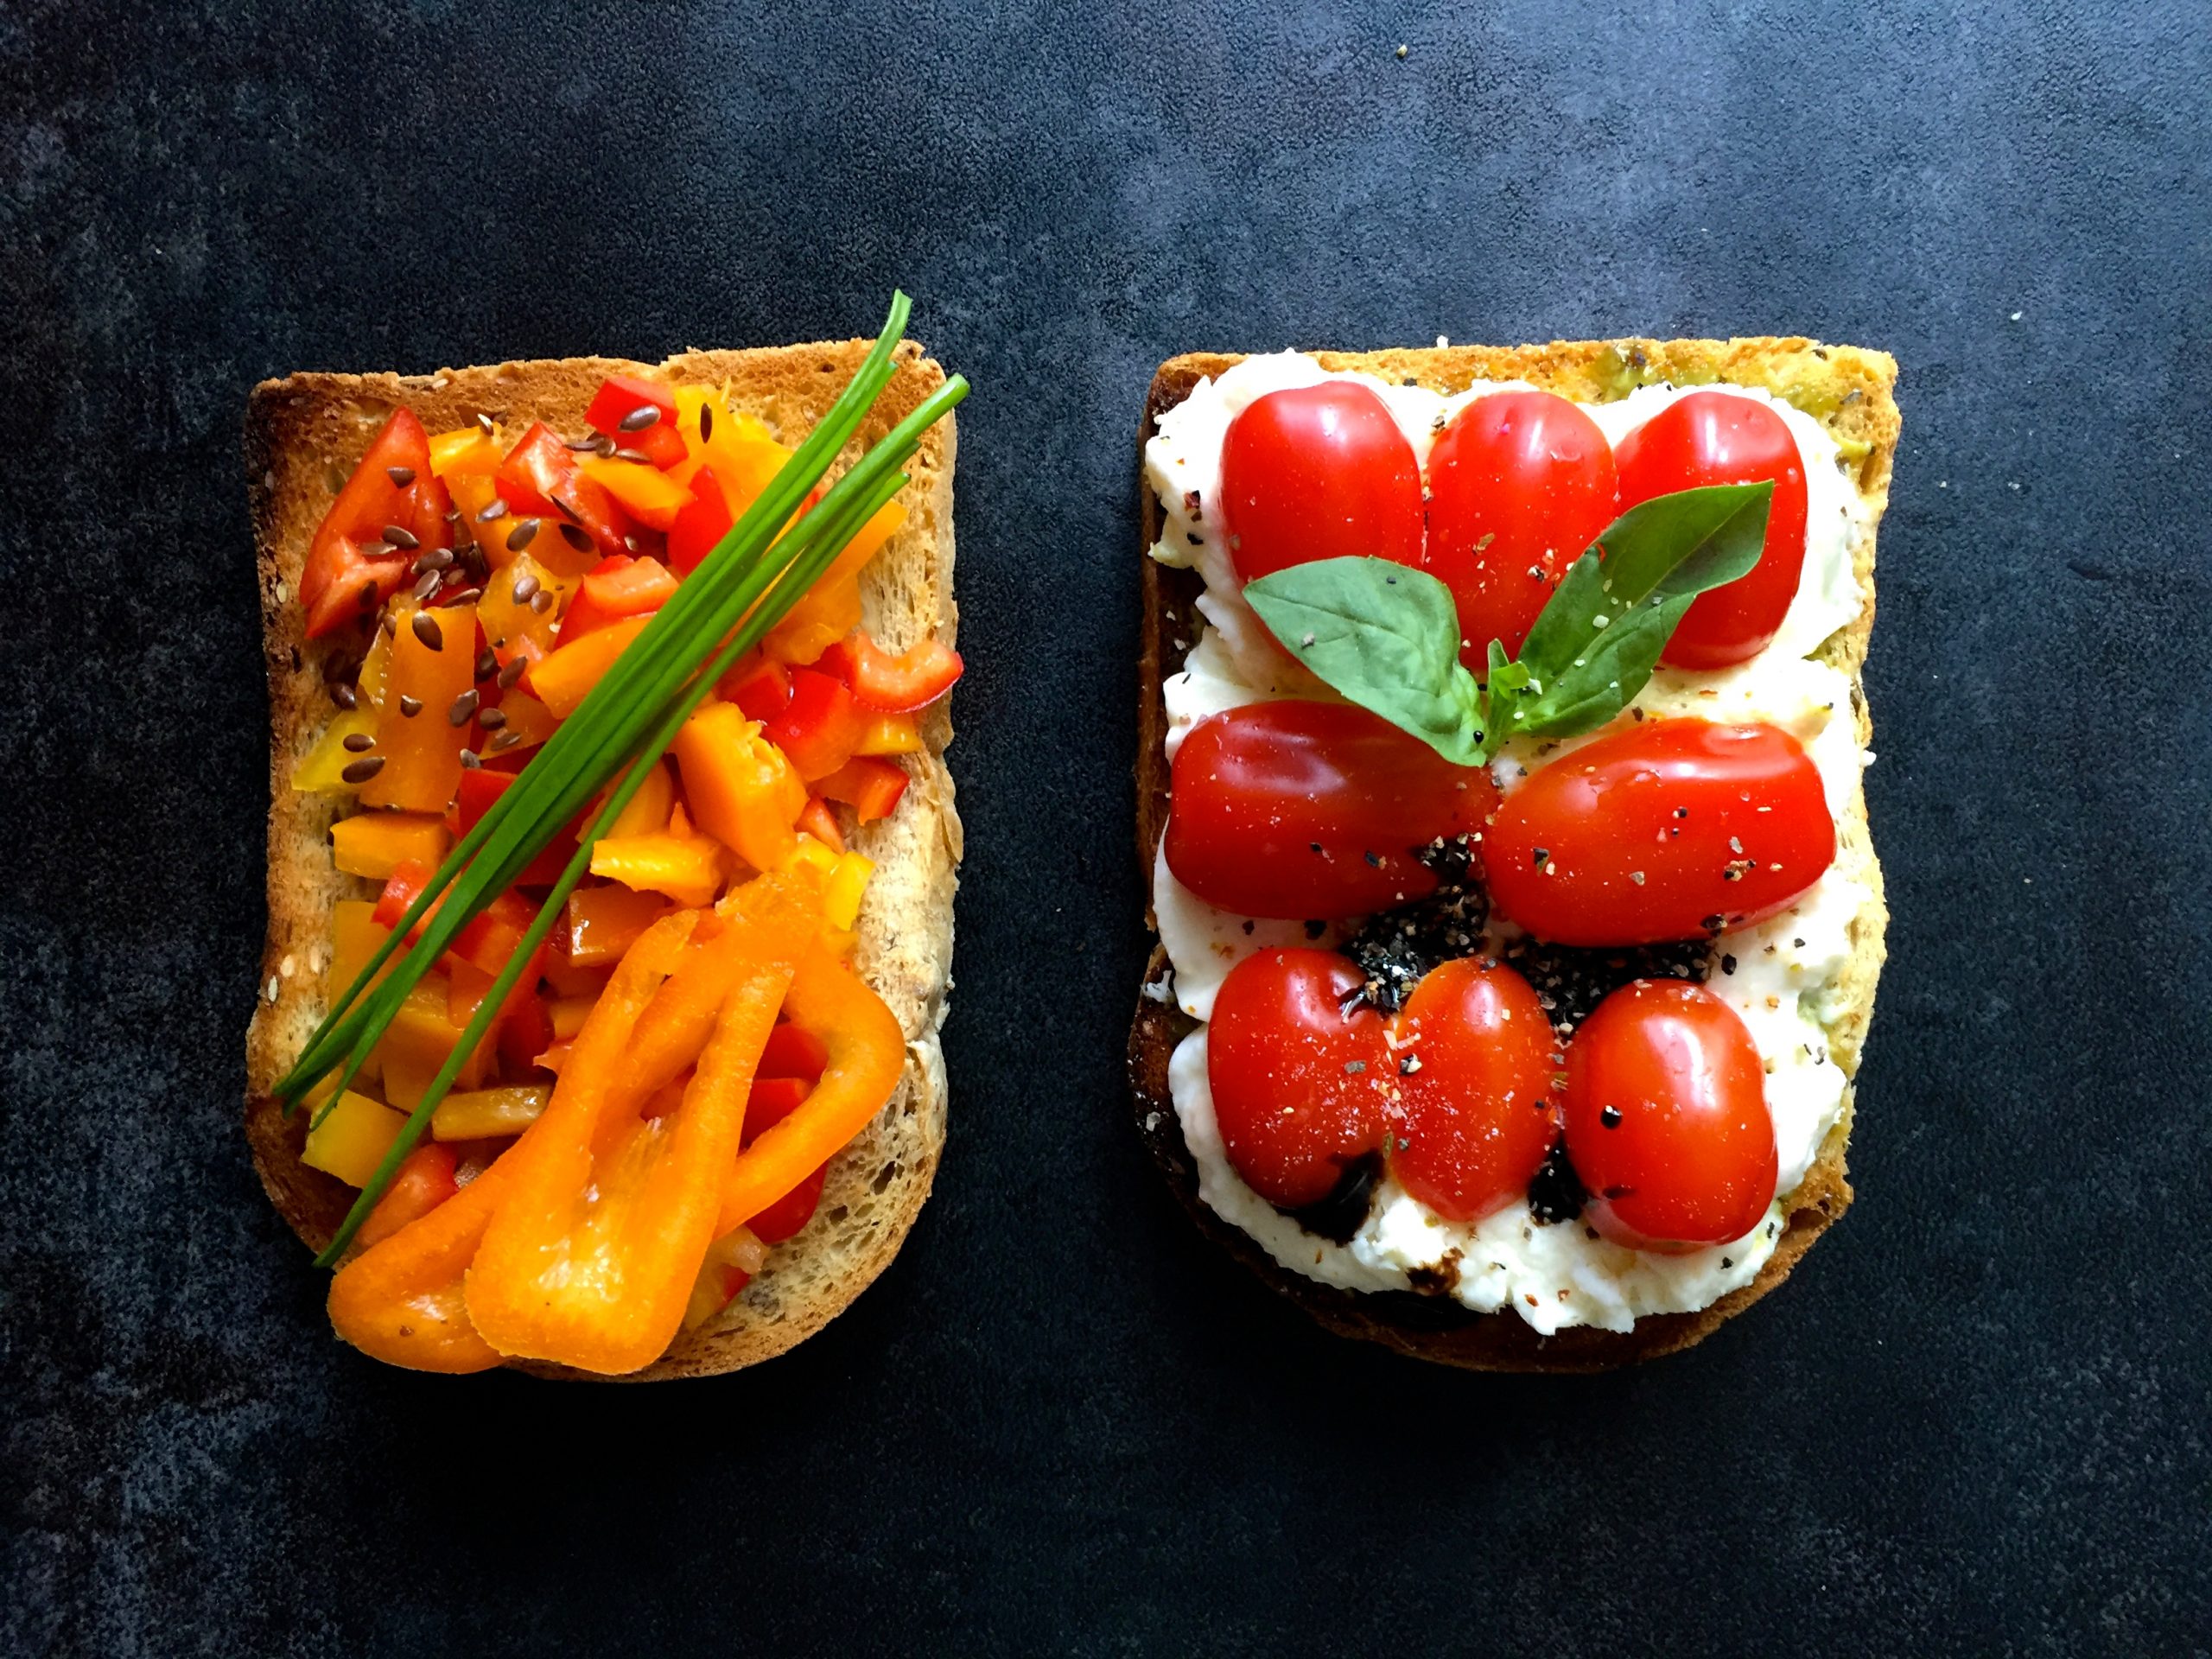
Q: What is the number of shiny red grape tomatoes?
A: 8